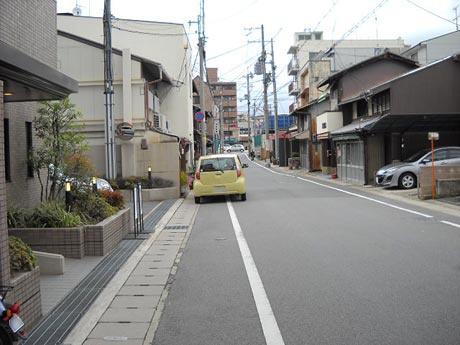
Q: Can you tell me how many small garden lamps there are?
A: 3